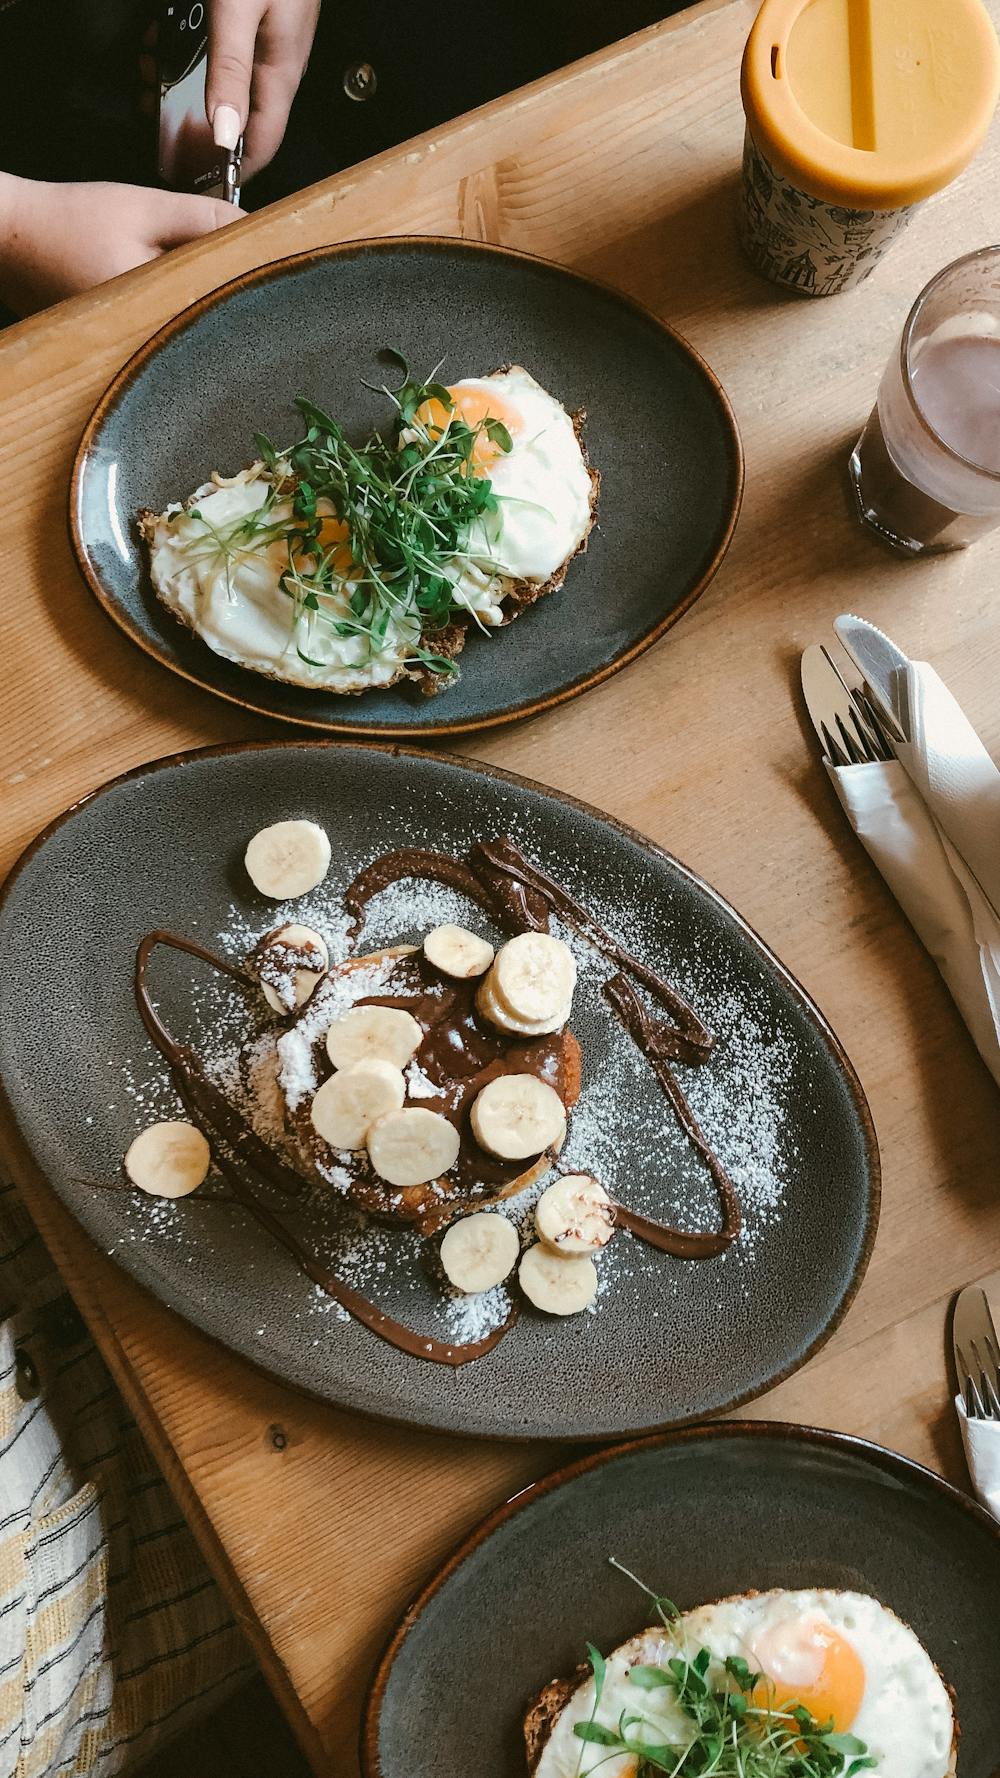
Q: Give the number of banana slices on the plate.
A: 13